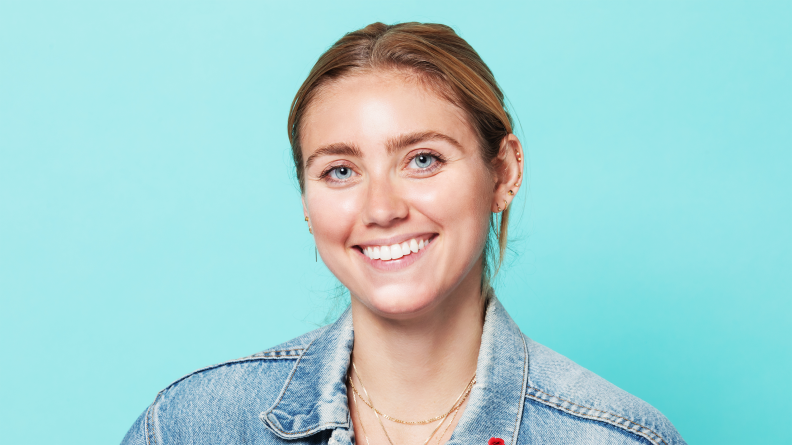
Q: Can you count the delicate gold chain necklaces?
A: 3